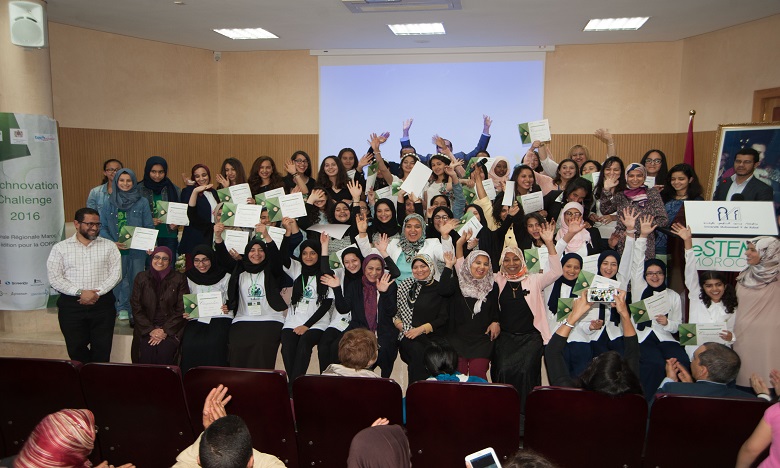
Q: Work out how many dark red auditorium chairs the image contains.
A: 7